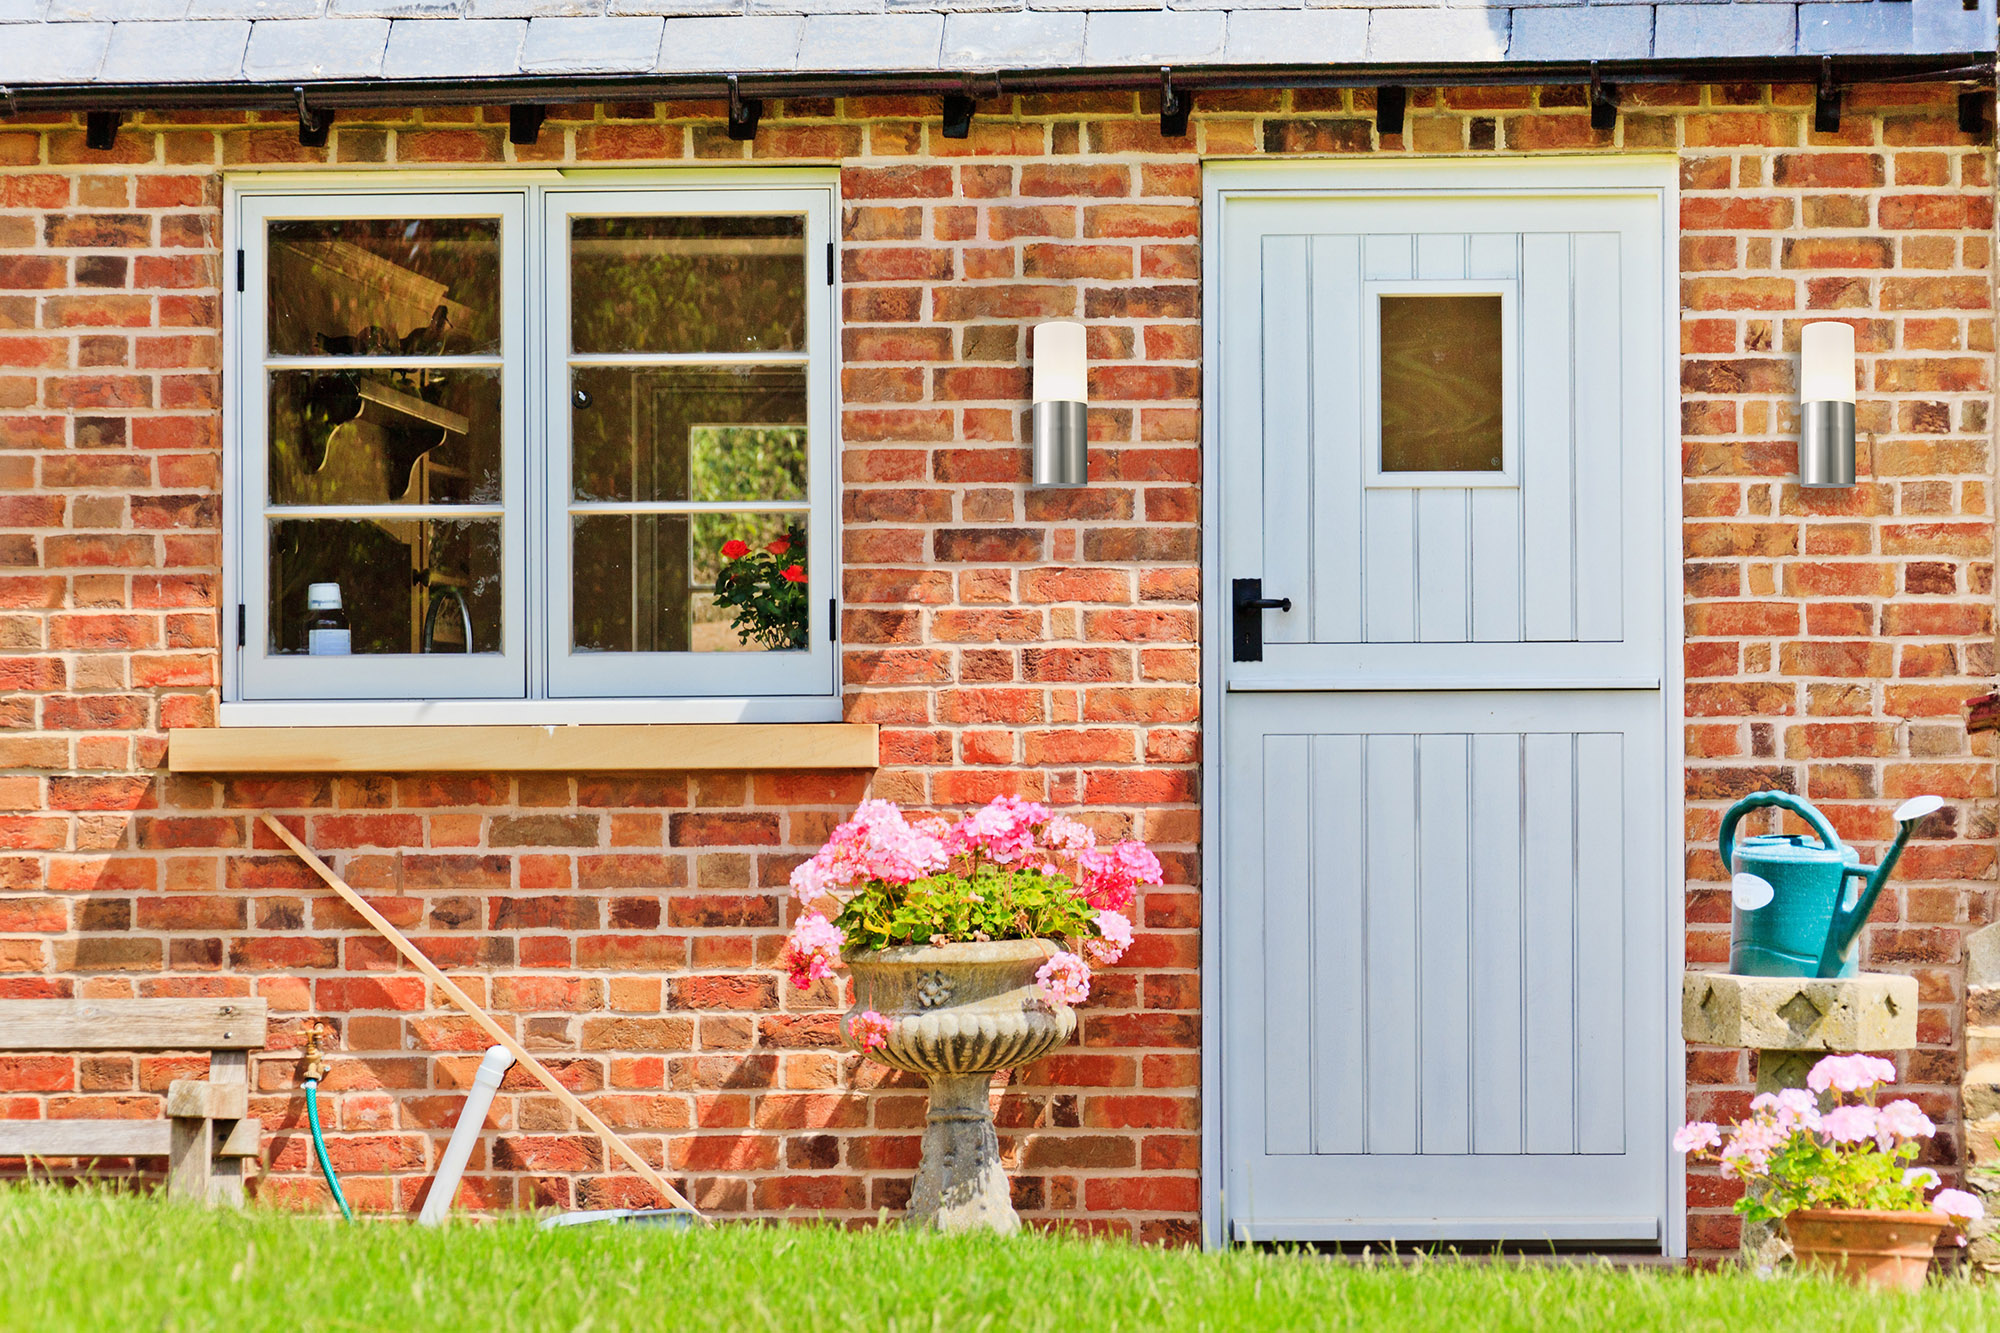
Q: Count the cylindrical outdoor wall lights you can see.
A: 2